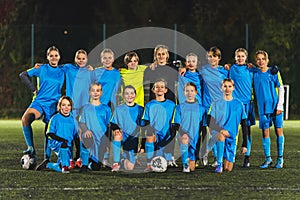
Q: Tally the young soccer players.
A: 15